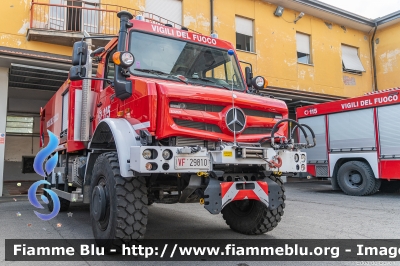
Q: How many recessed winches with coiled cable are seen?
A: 1